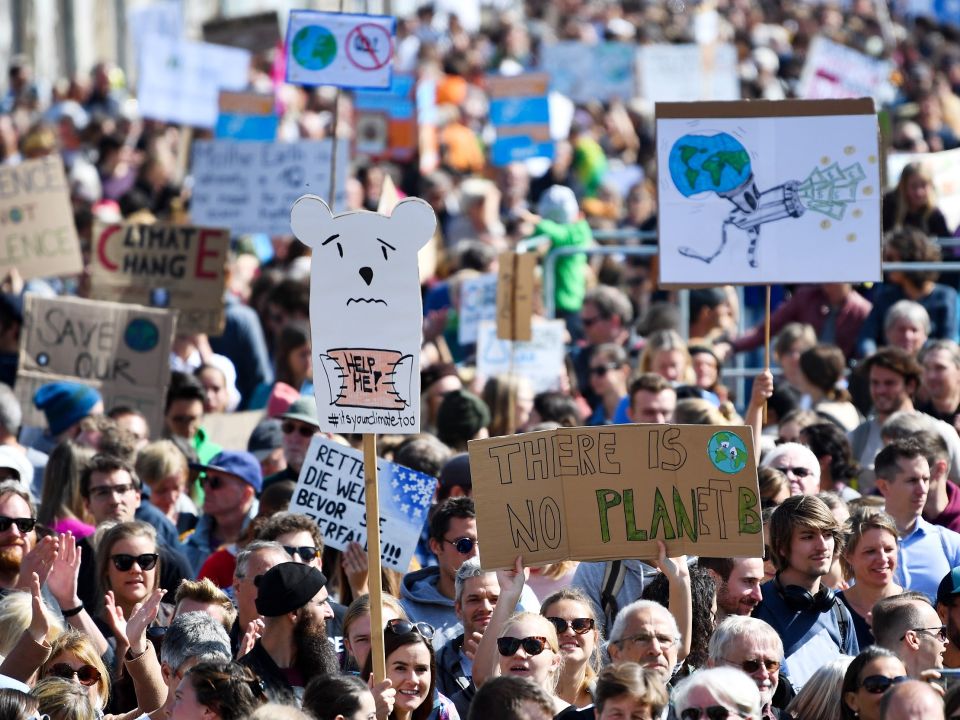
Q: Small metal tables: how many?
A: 0